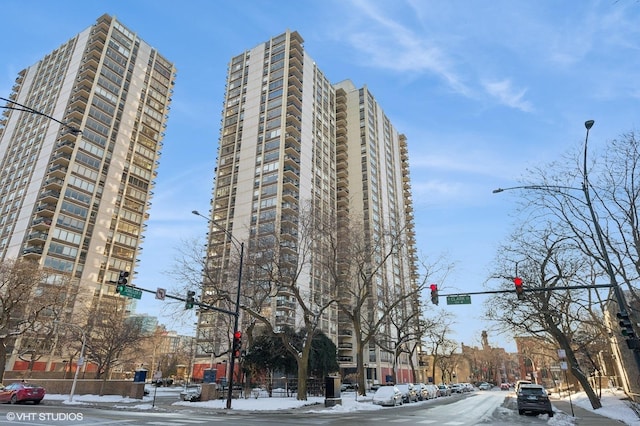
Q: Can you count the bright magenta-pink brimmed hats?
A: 0